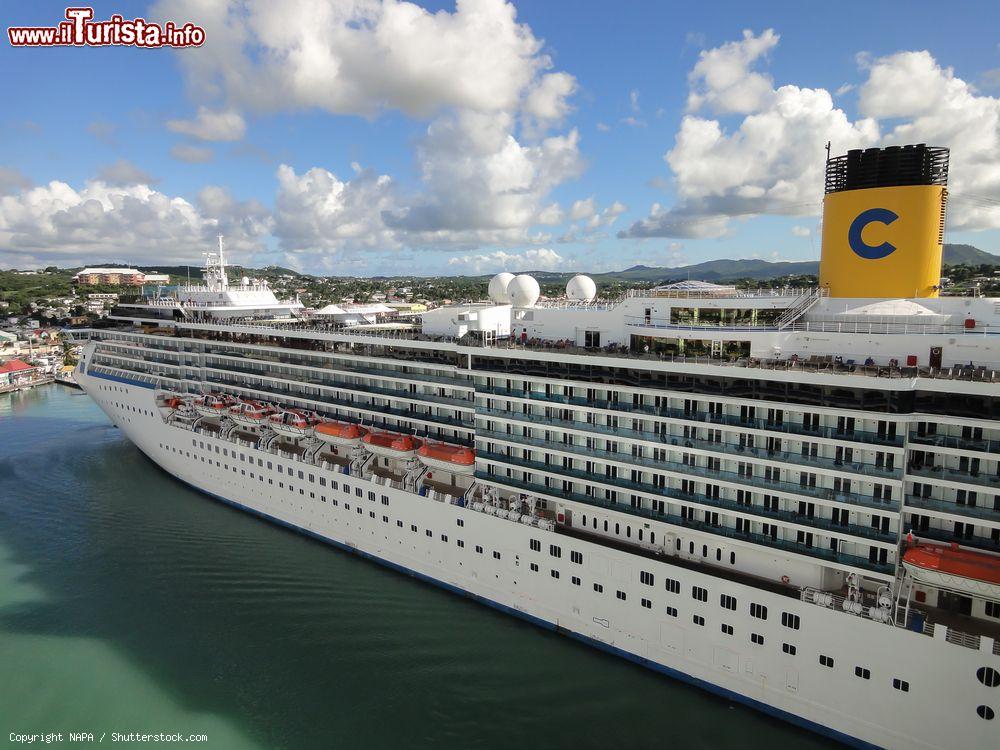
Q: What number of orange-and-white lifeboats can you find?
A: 7